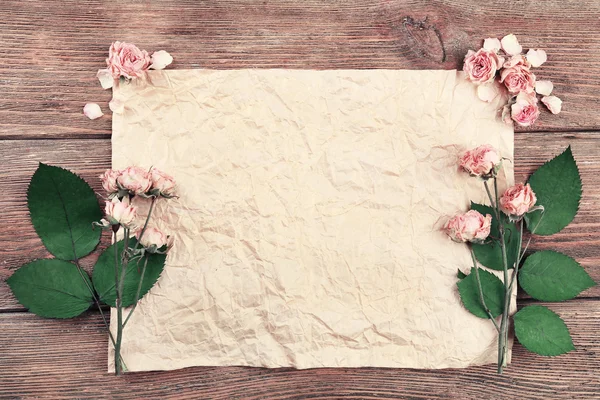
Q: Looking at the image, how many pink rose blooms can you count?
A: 12